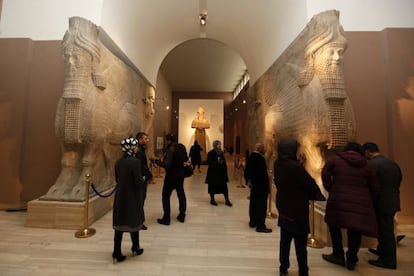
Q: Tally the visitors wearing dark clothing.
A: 9